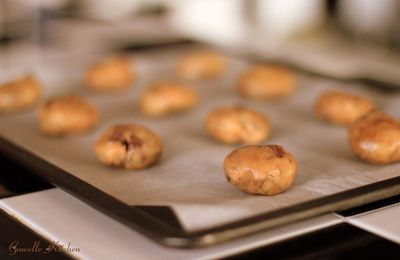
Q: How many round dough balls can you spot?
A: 11